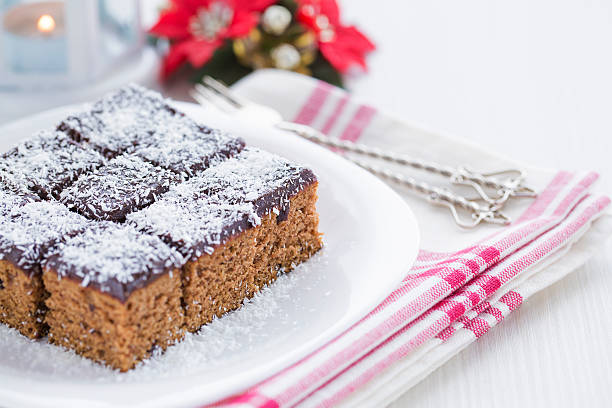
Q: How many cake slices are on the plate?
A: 9